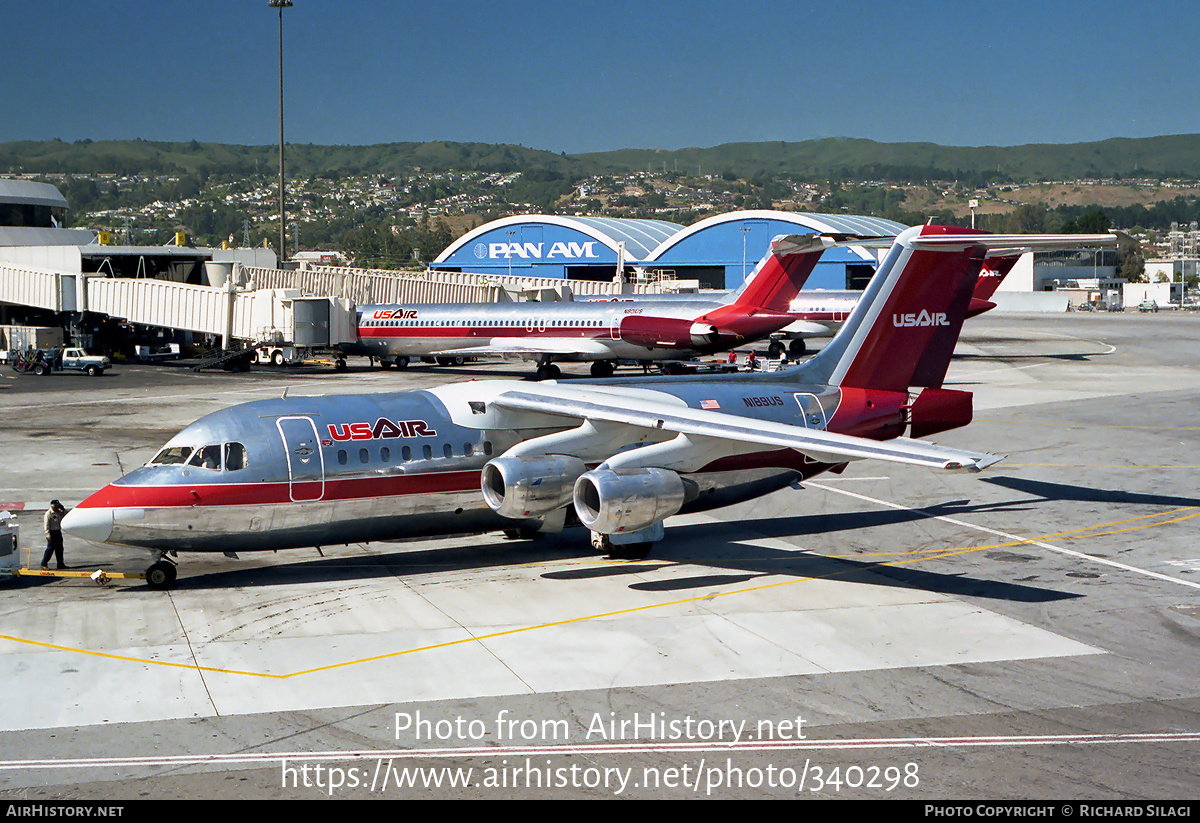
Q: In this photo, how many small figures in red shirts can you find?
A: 2